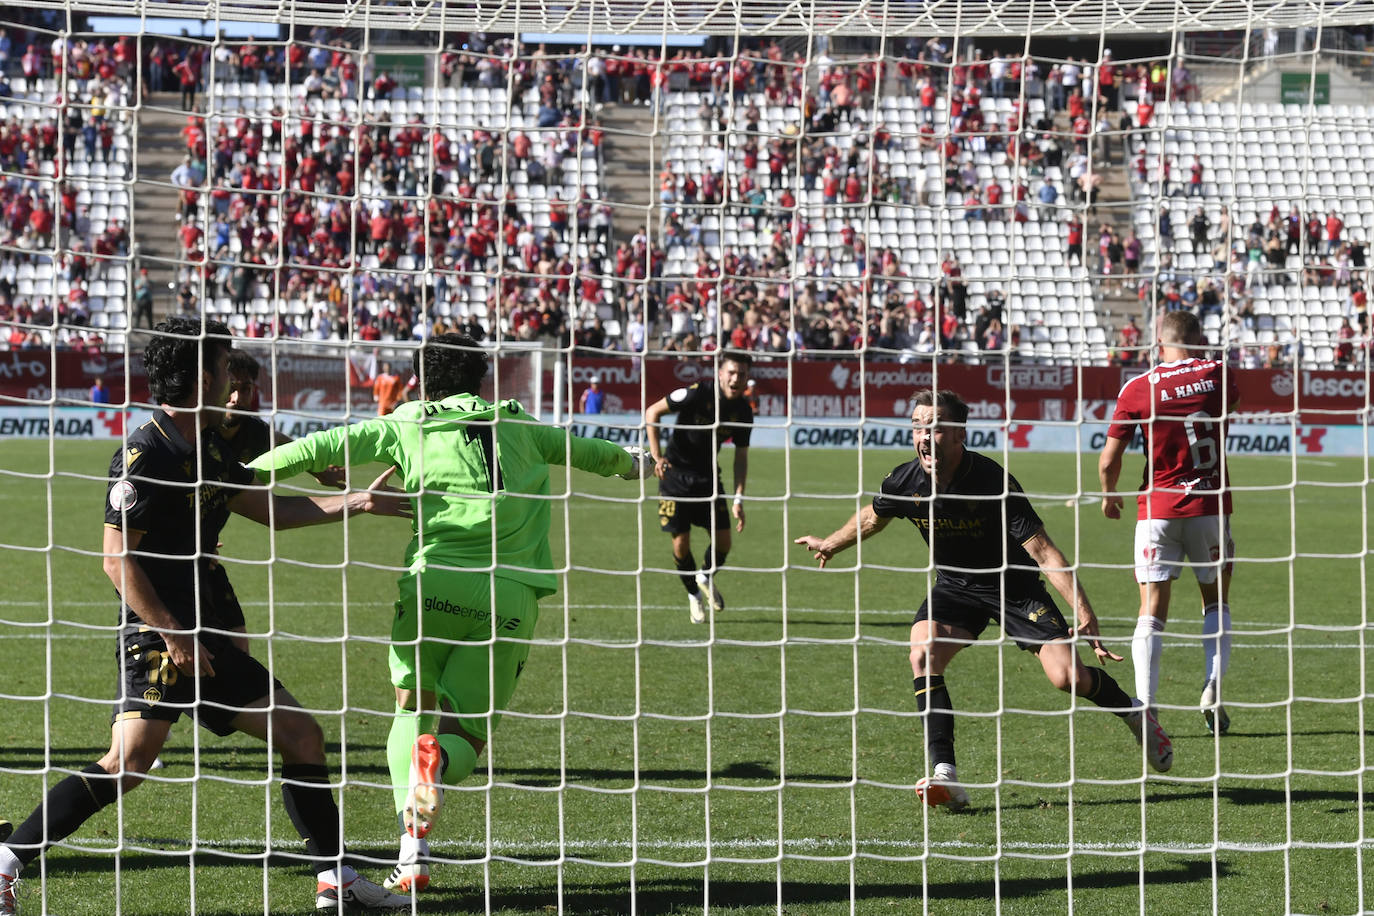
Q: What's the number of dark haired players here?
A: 5